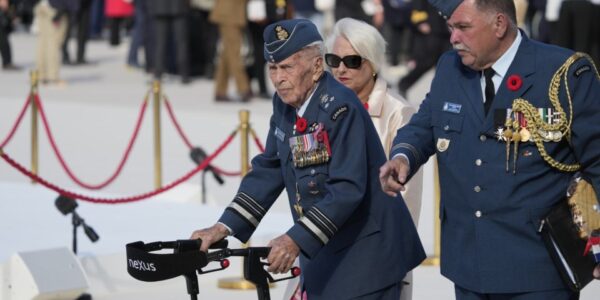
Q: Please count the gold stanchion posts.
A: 4